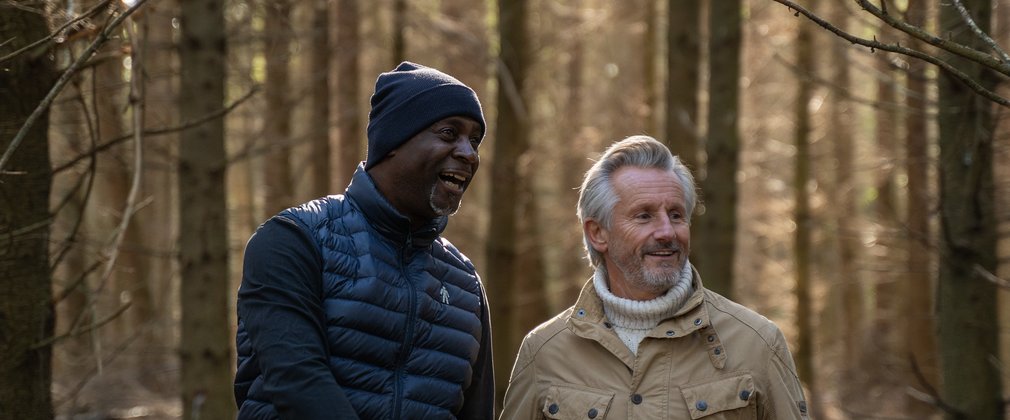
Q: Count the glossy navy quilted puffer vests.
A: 1